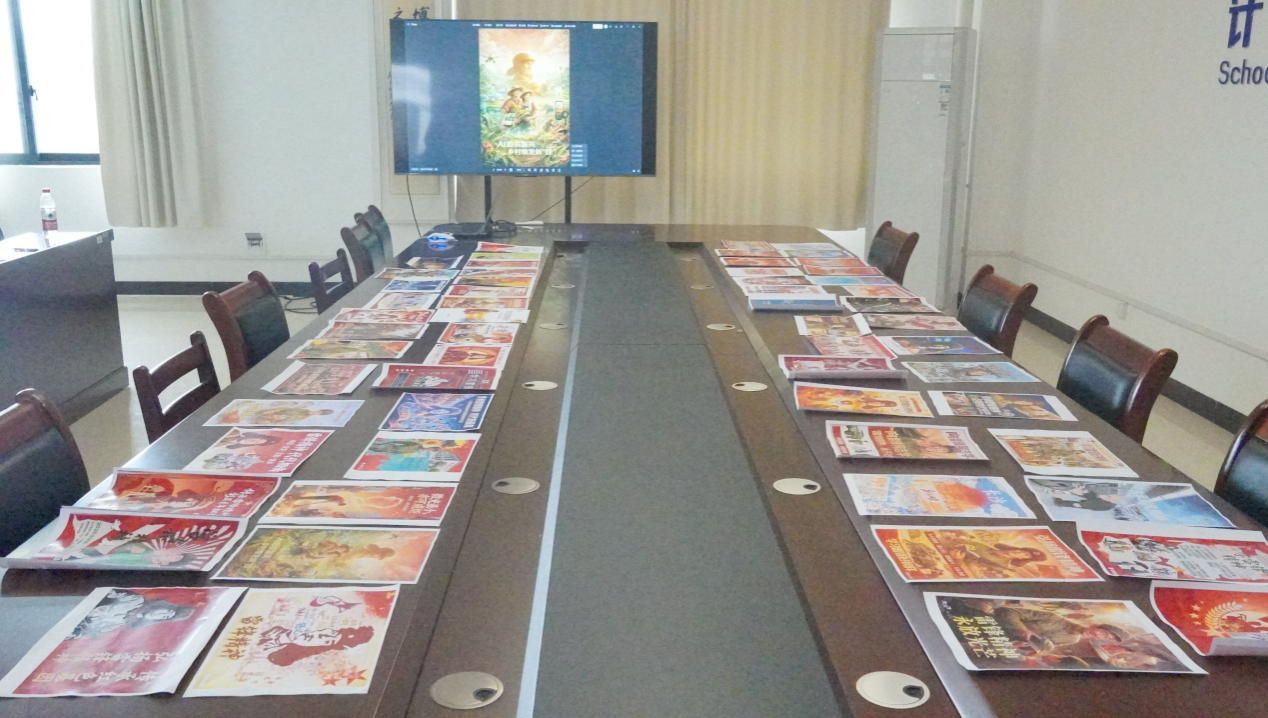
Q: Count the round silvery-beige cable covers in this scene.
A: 12